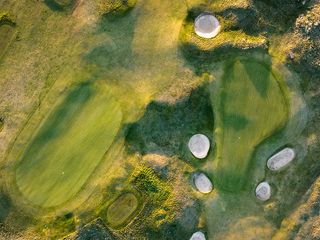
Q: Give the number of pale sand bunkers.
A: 6